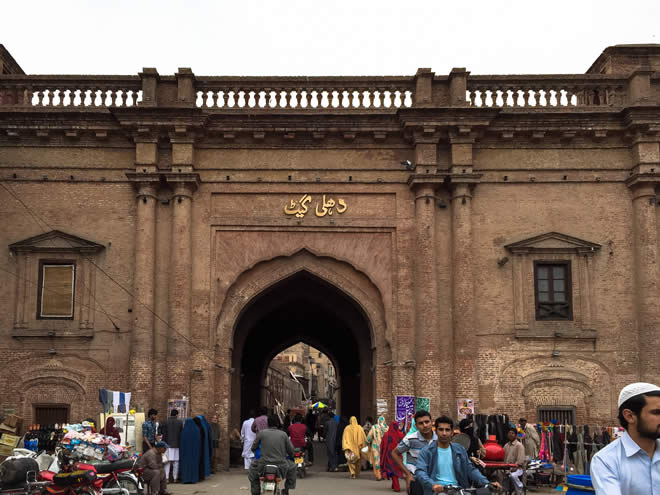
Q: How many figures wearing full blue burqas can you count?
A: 2